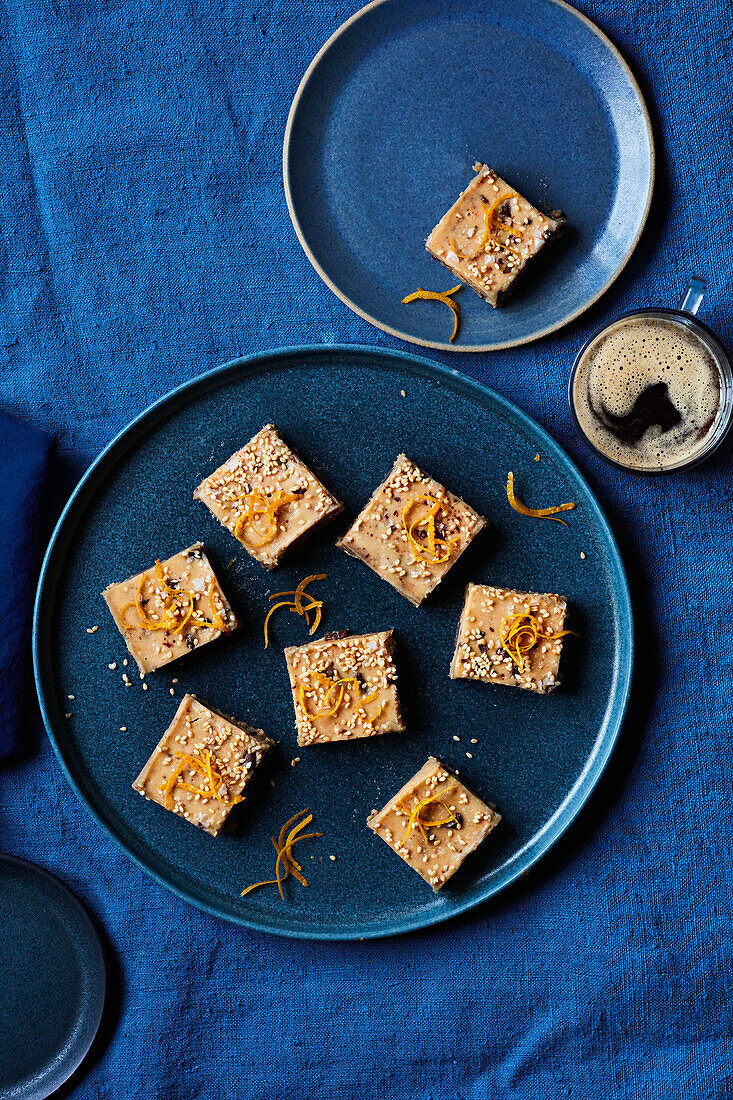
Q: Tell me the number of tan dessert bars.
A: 8